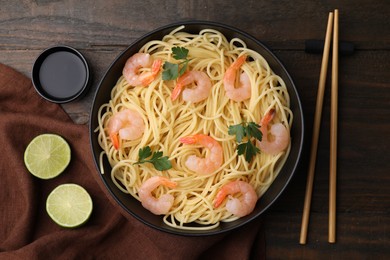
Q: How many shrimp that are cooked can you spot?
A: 8